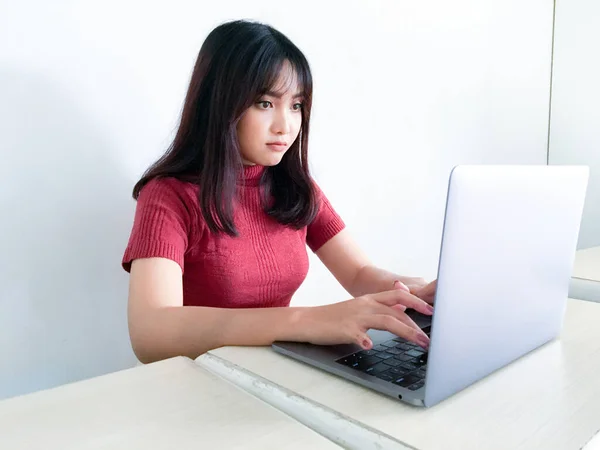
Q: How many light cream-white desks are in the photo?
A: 3